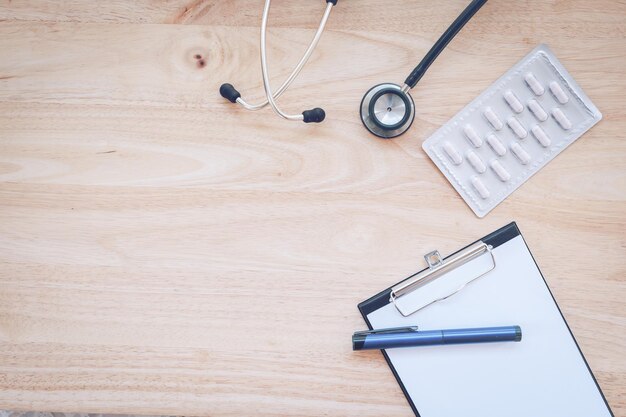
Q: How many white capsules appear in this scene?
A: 15